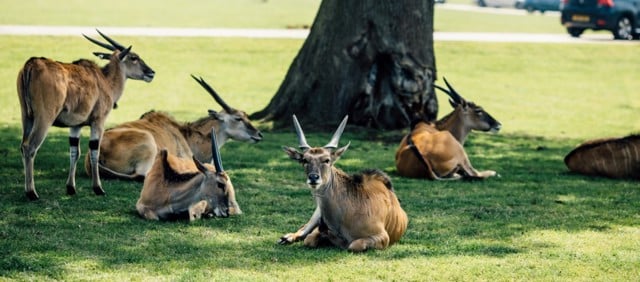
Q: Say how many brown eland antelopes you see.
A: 6